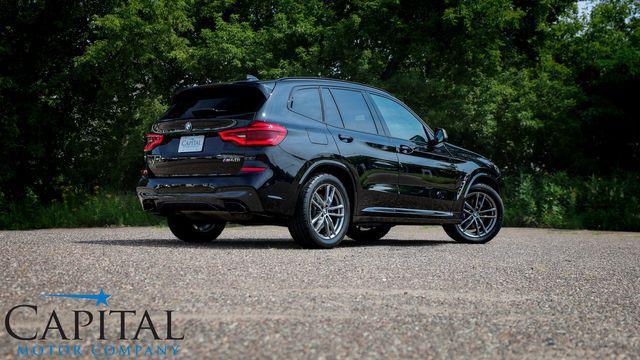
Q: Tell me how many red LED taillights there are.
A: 2